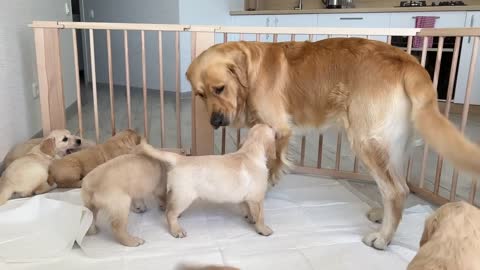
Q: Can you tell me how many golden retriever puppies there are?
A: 6